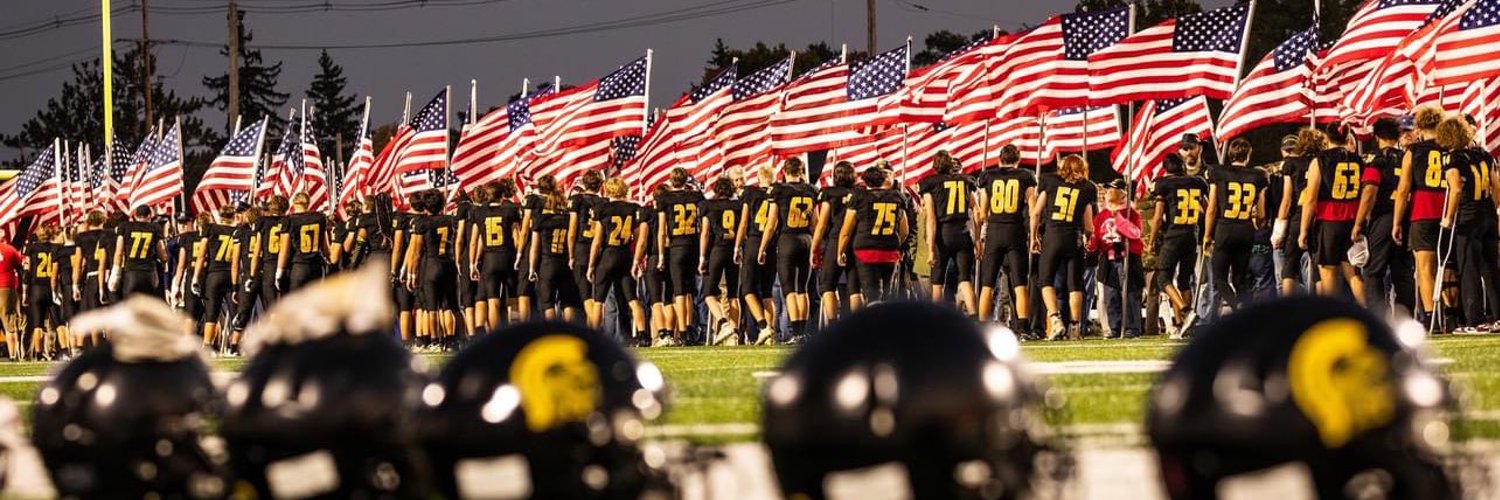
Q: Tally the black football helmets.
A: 5